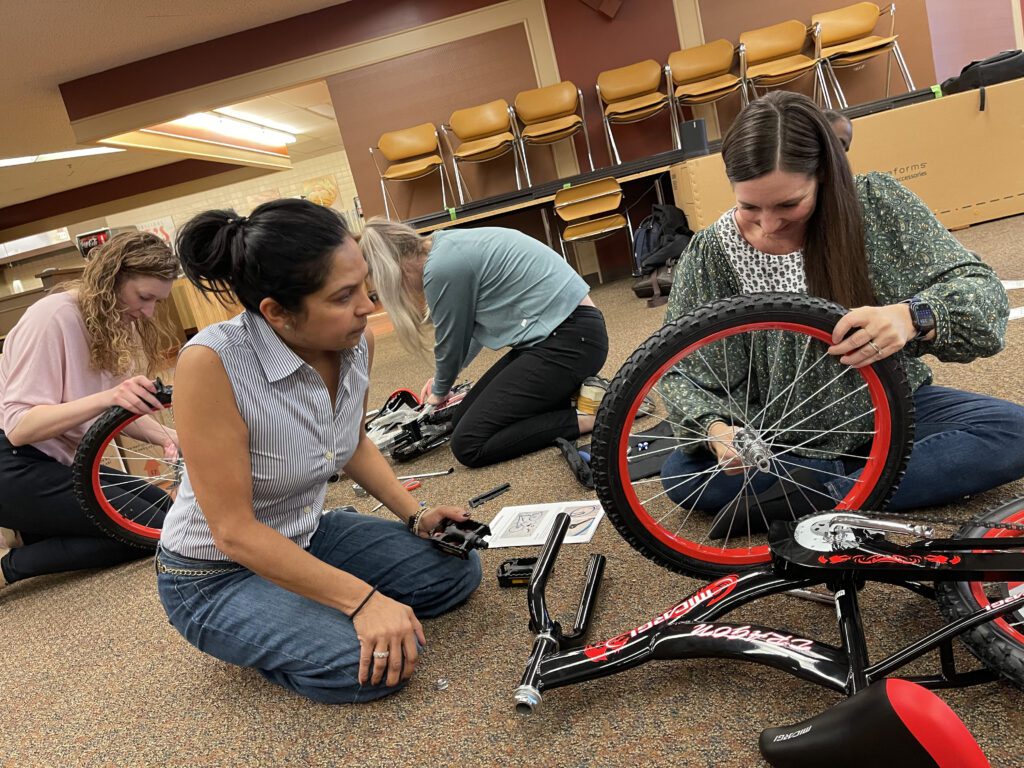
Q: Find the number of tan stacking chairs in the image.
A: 8